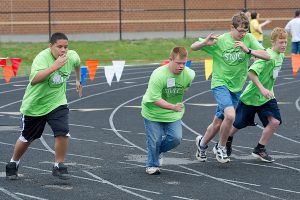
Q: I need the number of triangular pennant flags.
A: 11